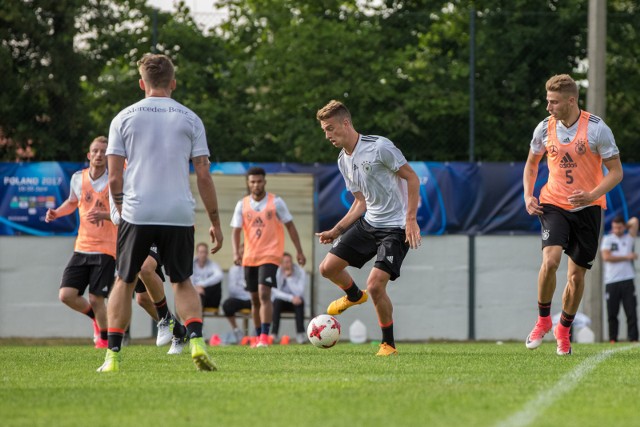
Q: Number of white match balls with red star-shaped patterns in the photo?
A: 1